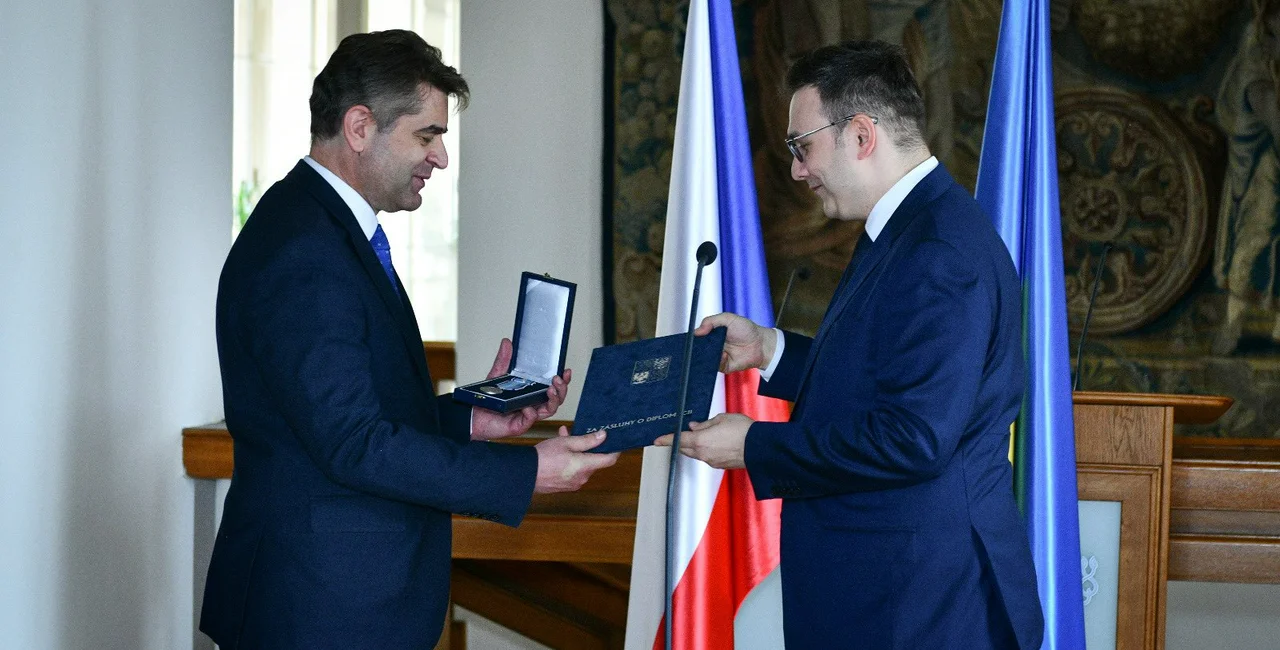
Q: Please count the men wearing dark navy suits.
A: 2